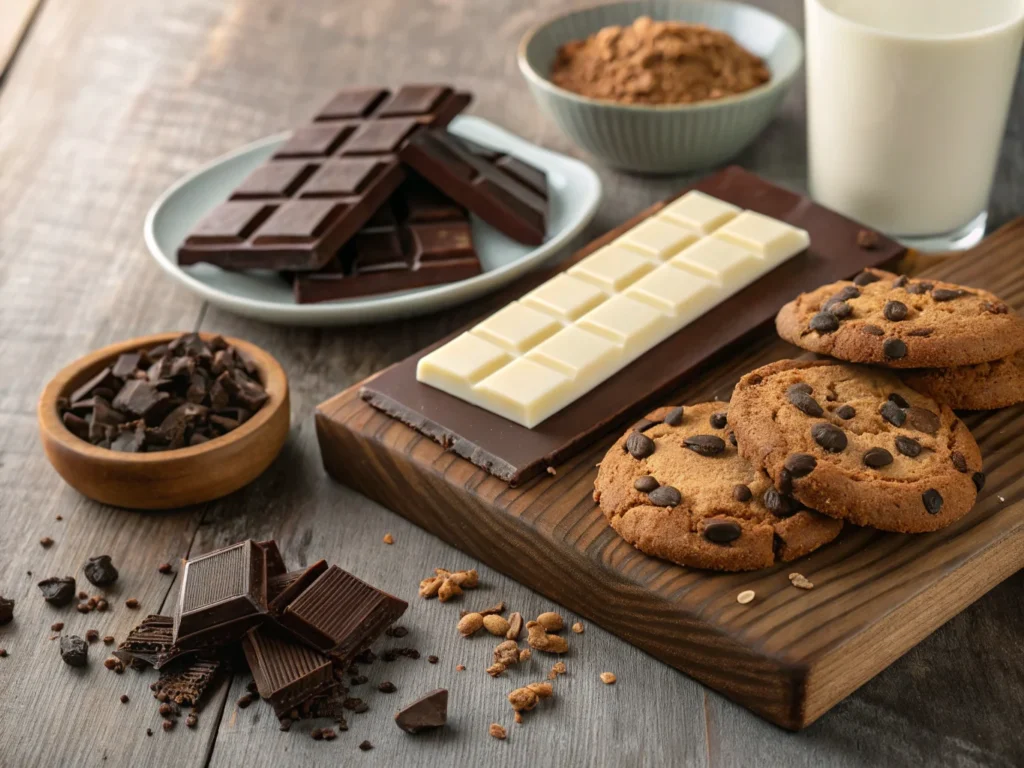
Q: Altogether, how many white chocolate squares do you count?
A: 12